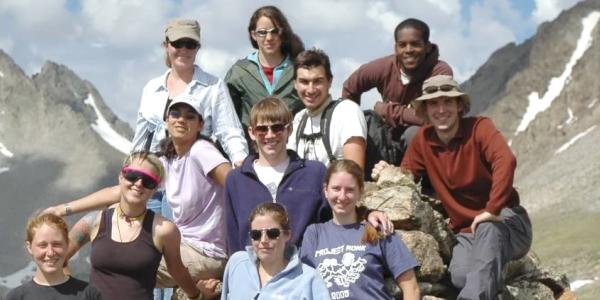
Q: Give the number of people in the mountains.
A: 11